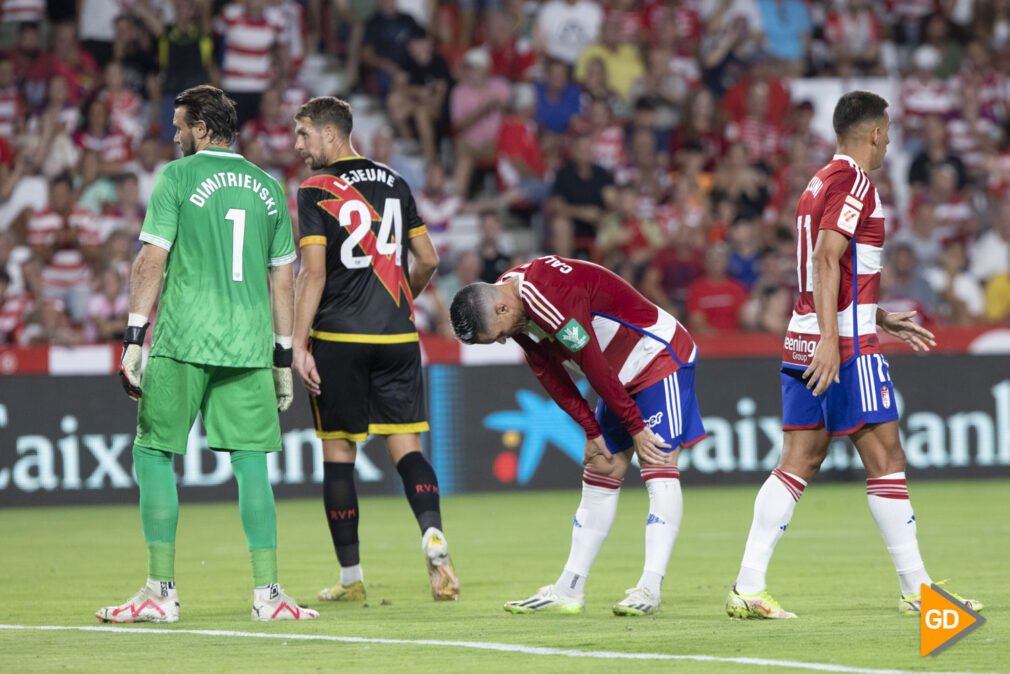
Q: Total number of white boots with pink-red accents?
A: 2